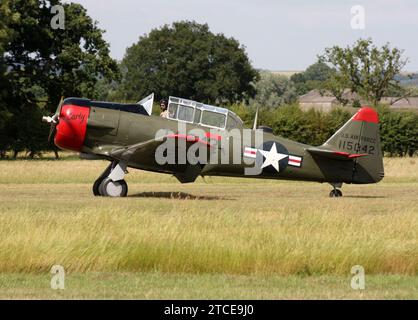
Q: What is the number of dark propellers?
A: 1